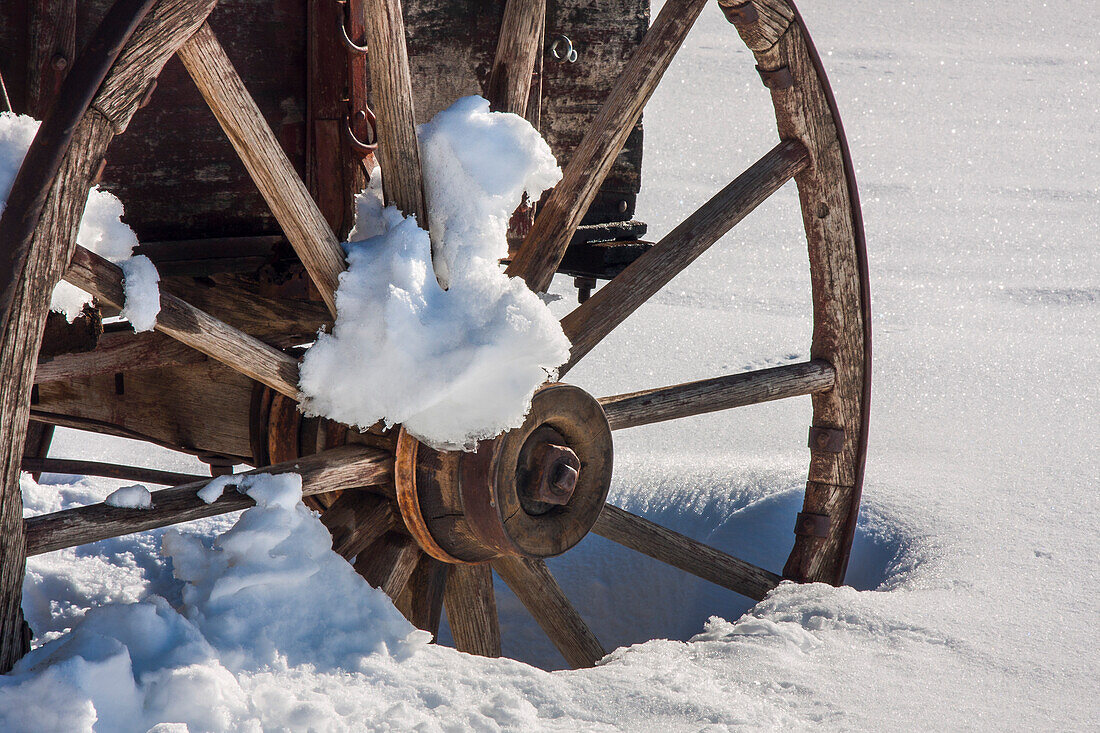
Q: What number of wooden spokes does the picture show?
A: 14